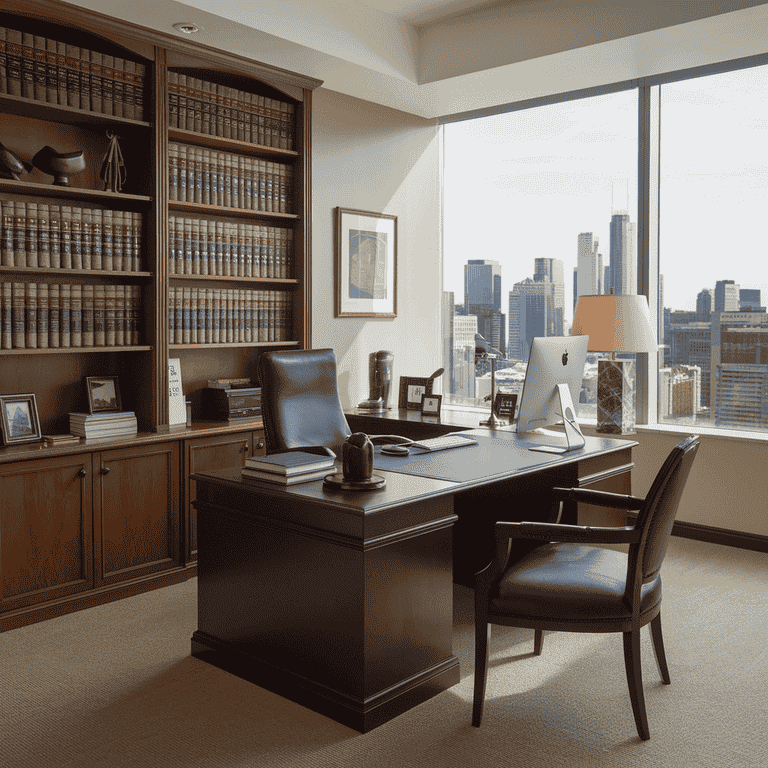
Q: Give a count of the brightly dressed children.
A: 0